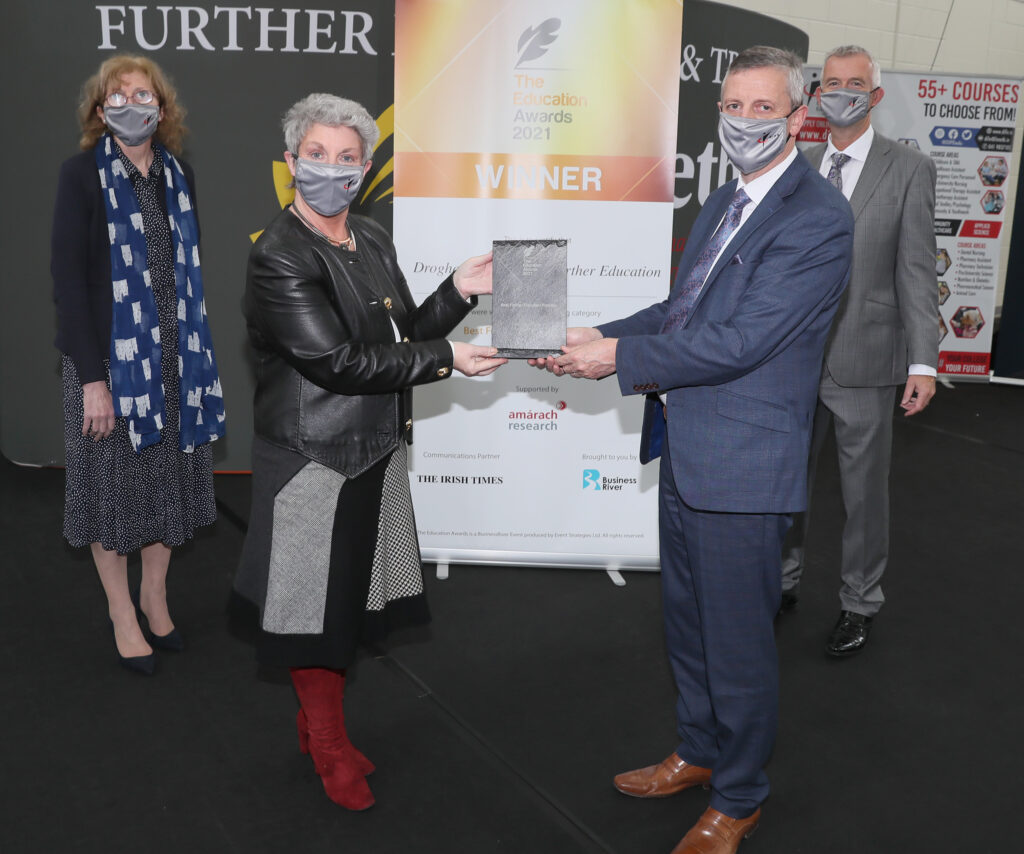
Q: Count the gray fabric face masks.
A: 4